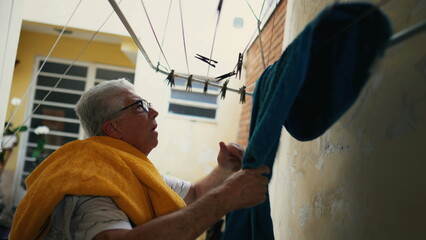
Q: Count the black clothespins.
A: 8